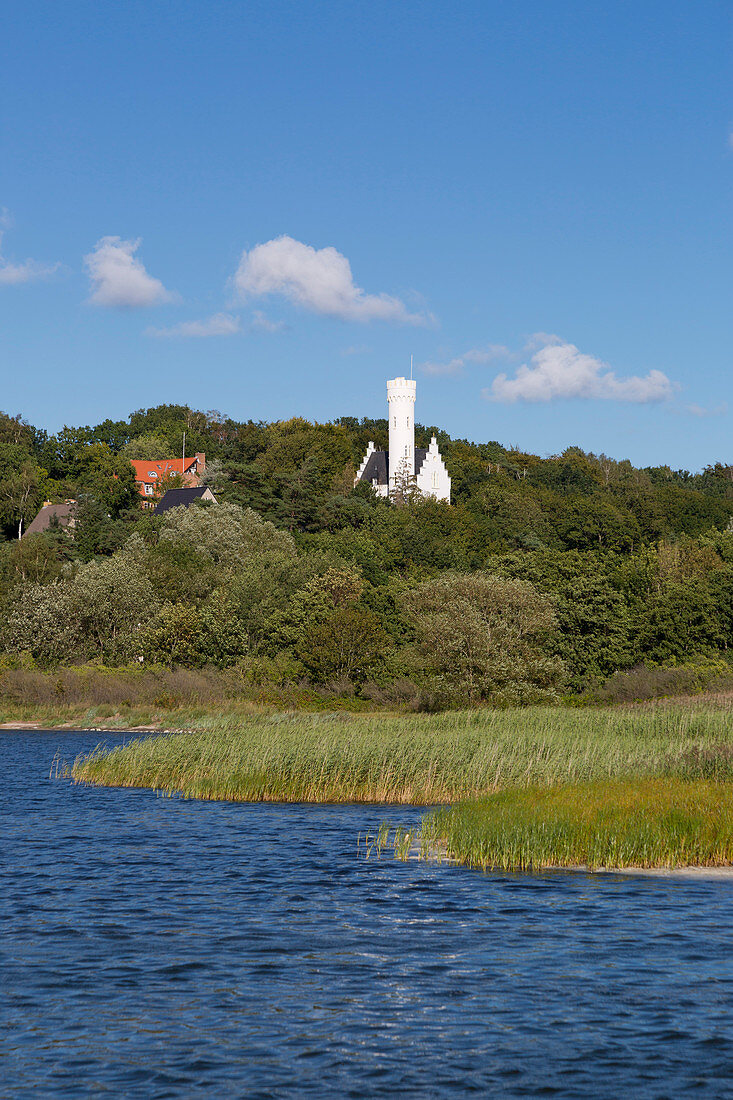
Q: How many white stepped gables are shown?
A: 2